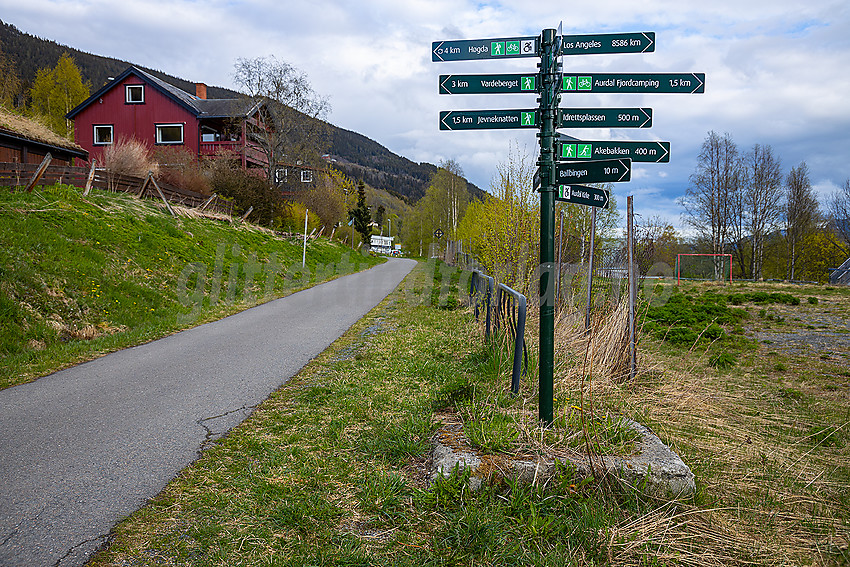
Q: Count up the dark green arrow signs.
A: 9